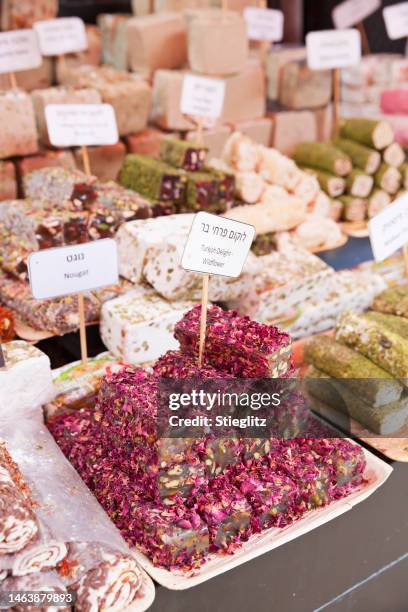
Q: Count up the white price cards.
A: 11